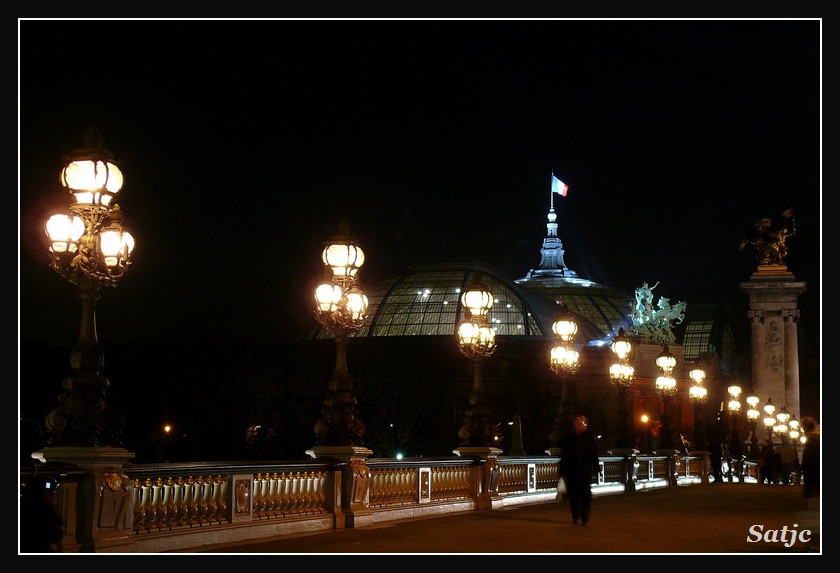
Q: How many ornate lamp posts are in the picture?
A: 13